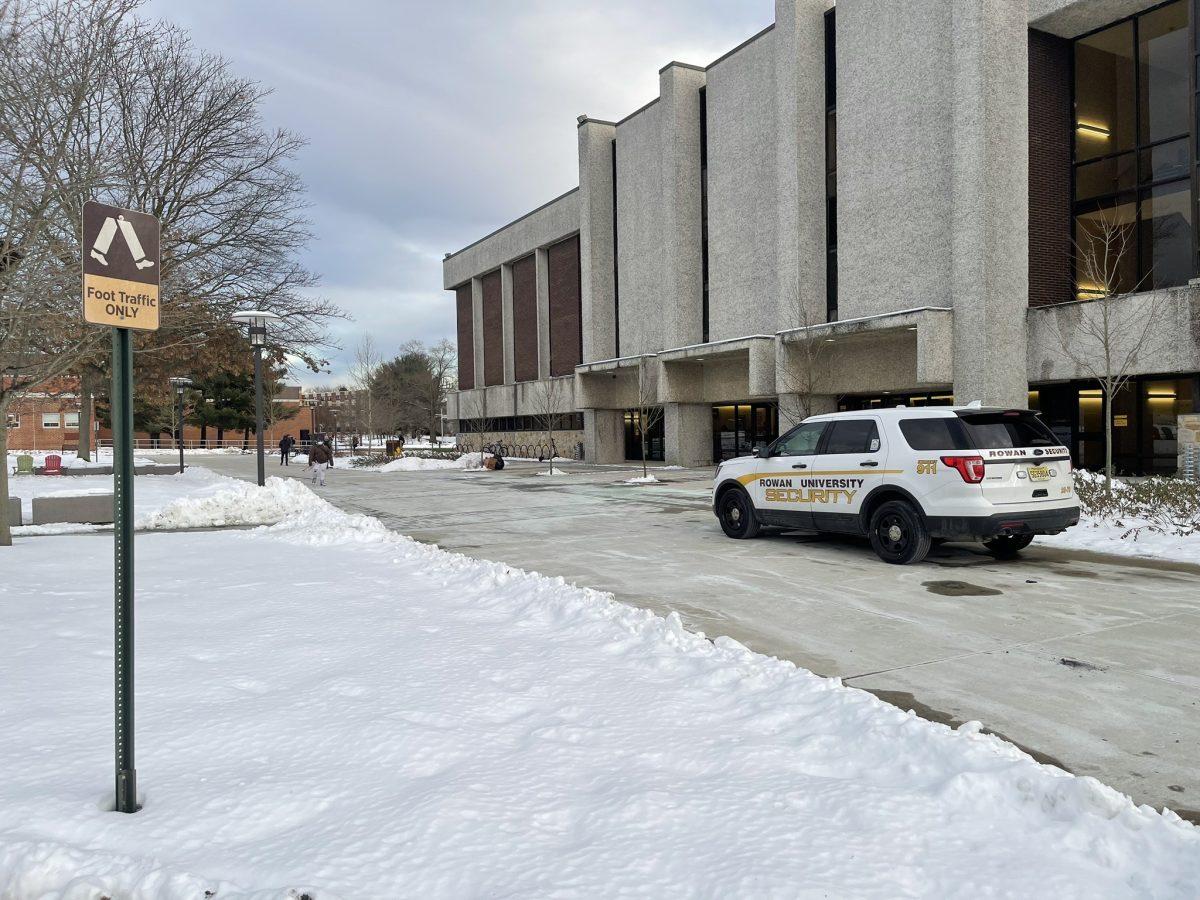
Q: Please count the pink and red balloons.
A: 0